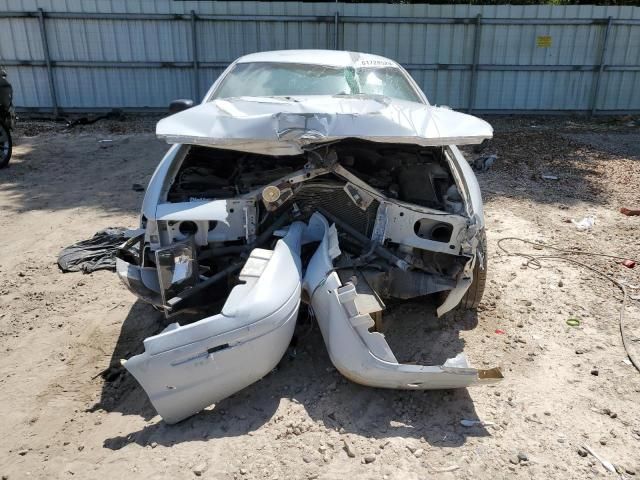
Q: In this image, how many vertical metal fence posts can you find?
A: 5